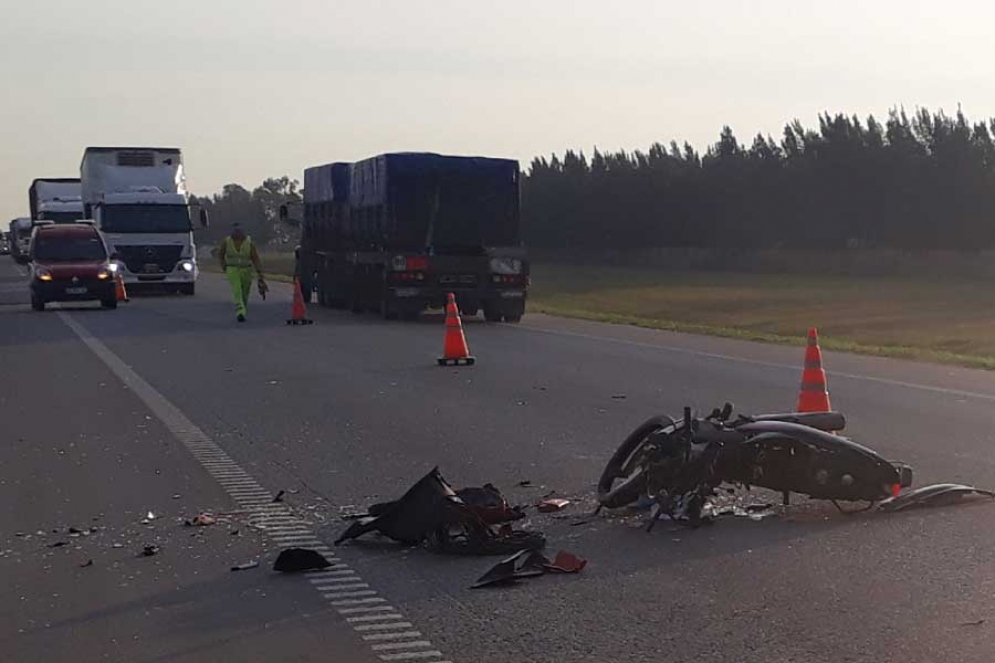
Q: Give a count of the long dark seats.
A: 1